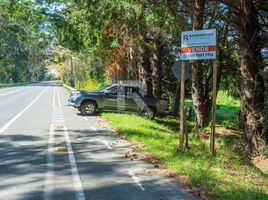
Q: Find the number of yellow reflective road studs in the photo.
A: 2